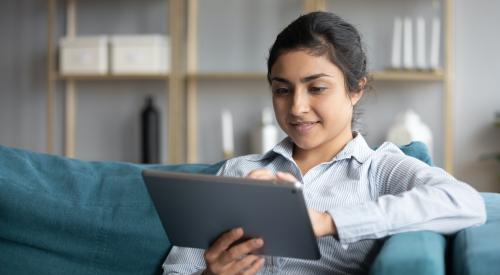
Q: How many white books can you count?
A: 4